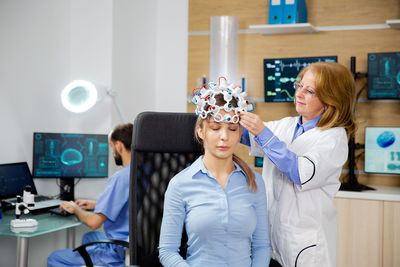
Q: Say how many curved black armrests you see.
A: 1